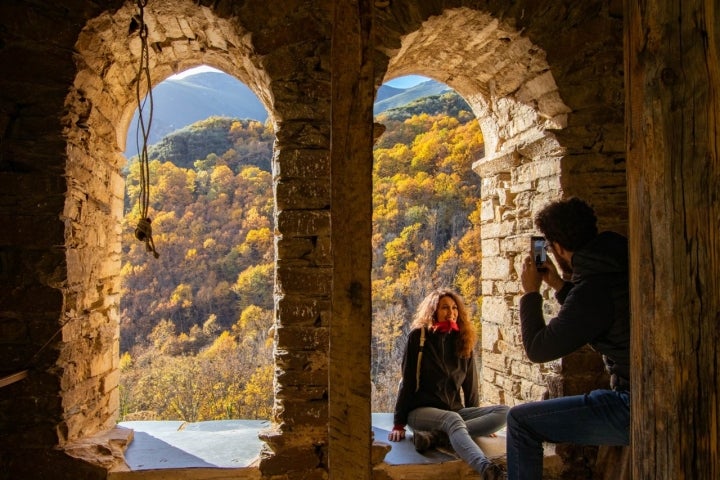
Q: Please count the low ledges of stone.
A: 2